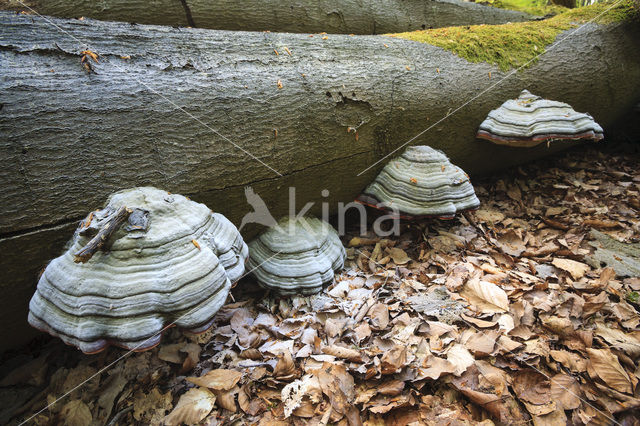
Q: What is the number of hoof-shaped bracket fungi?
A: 4